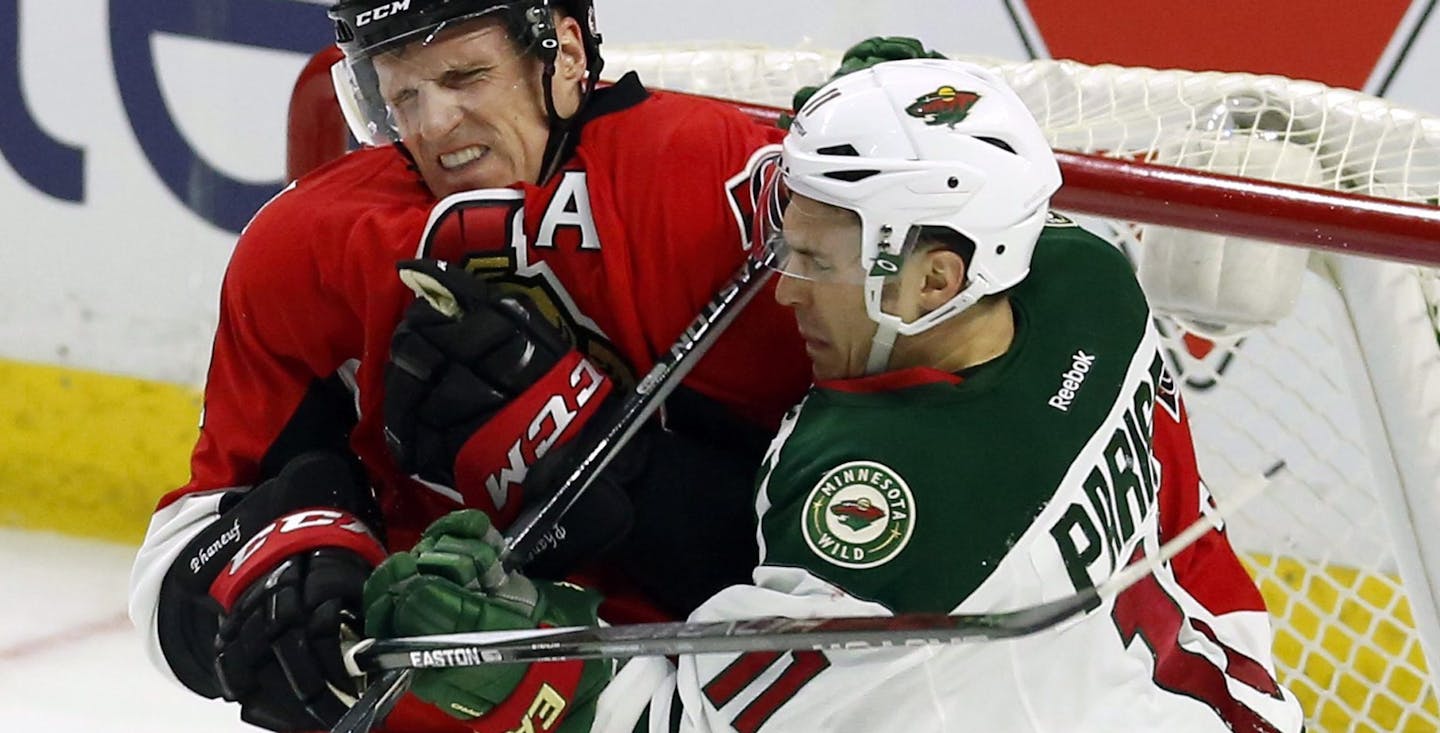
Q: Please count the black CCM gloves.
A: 2